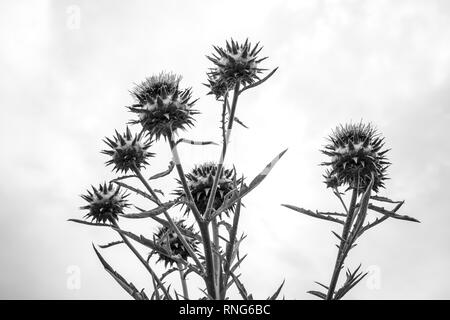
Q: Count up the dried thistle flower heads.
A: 7